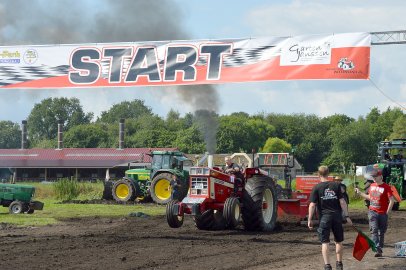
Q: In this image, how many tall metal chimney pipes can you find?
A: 3